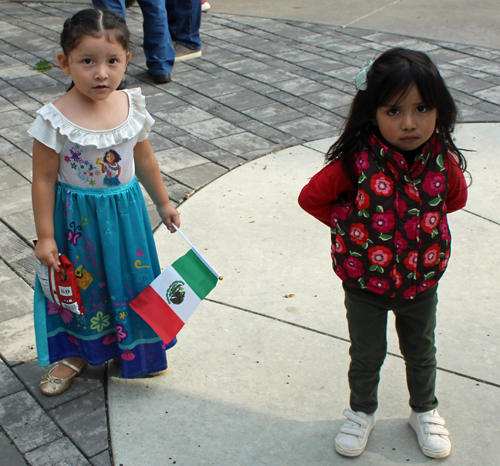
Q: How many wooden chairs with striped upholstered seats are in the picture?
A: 0